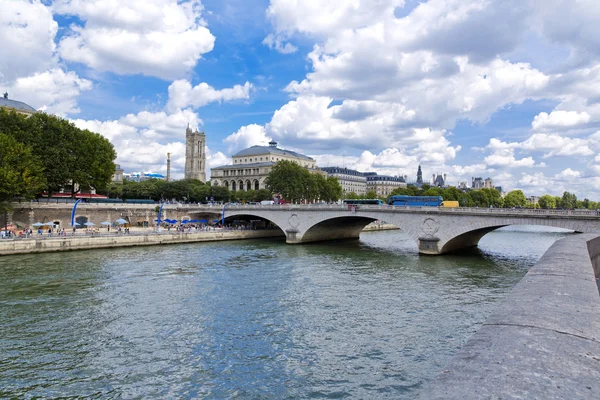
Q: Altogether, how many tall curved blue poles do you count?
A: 3